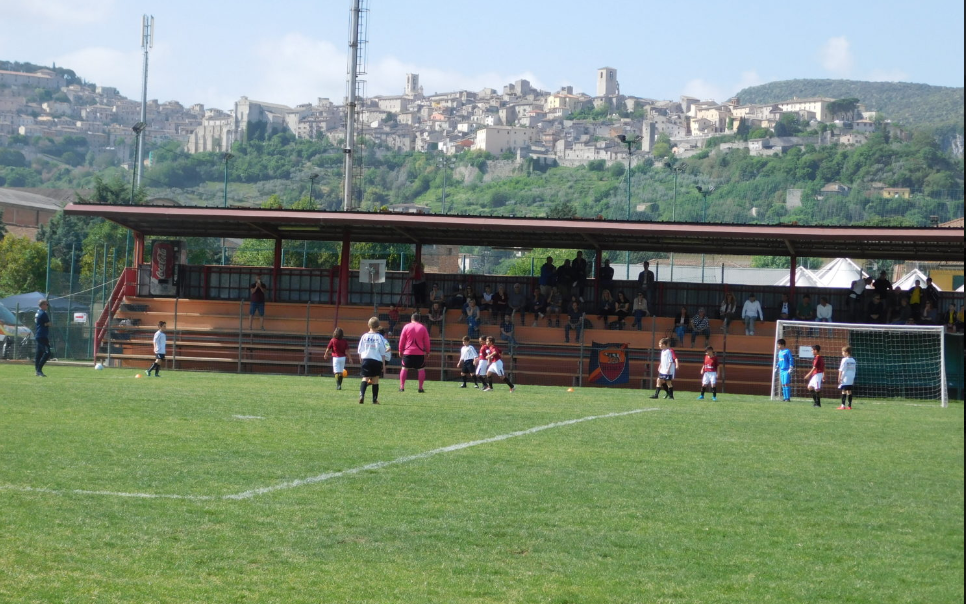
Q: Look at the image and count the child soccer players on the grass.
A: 13